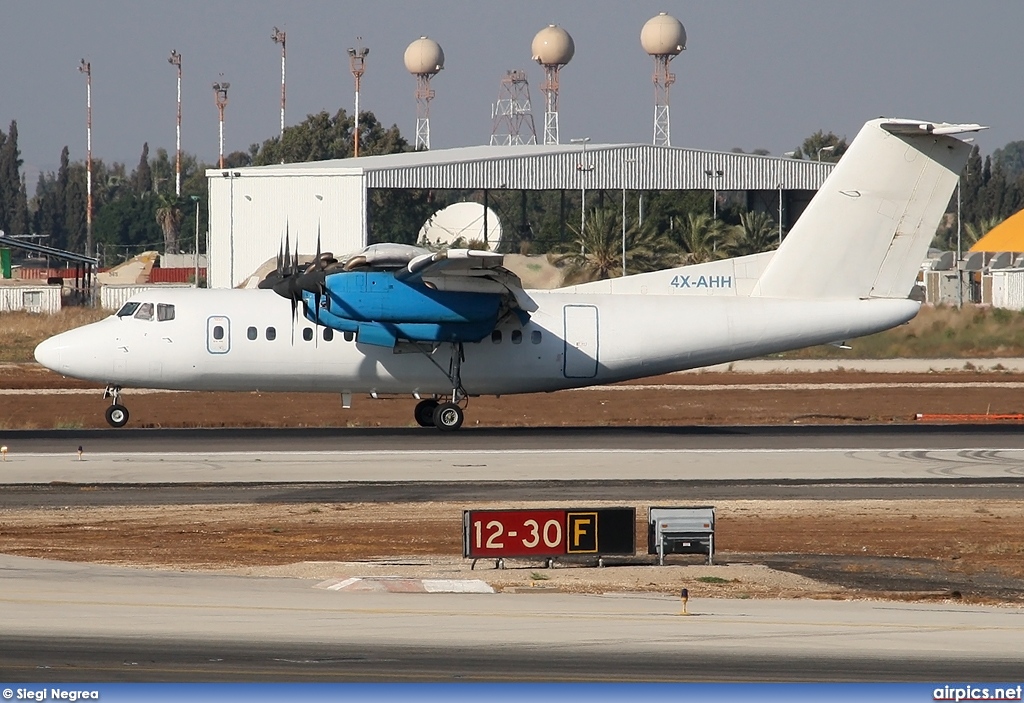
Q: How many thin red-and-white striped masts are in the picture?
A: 5